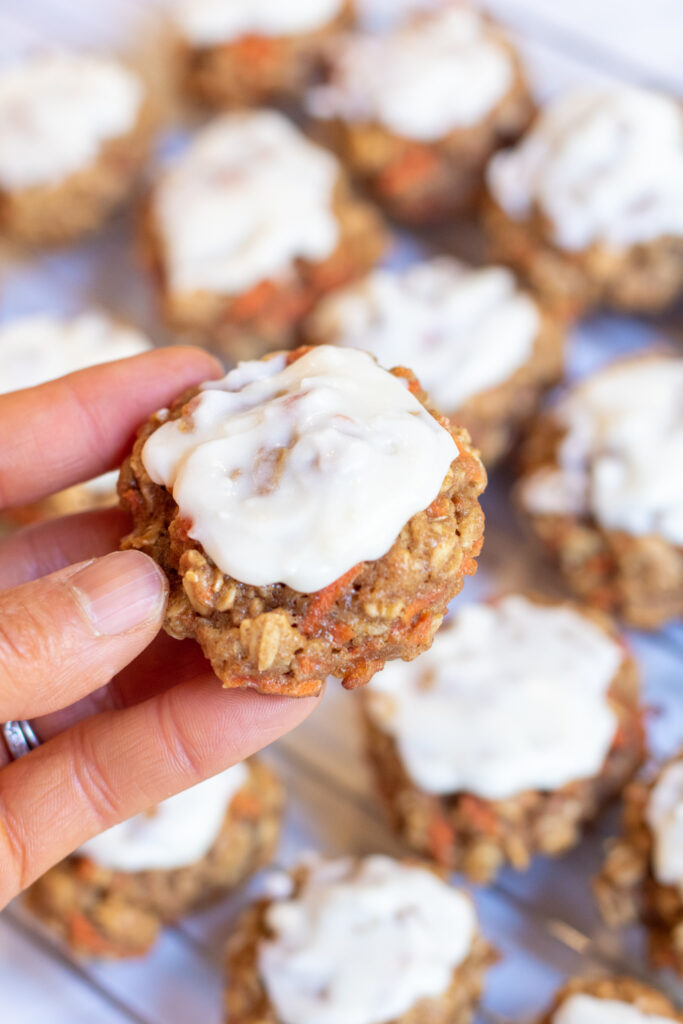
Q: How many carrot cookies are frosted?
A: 14